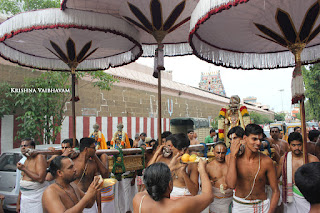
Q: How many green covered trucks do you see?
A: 1